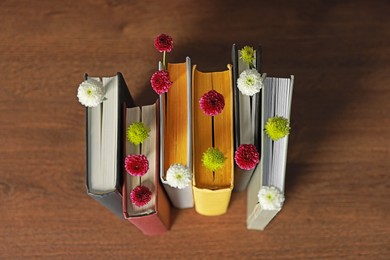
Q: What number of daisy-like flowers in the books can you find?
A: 14